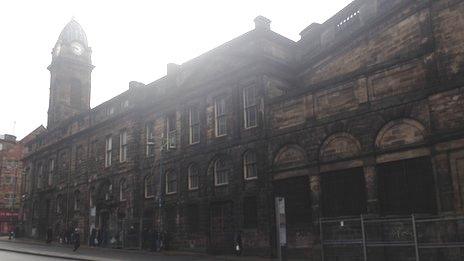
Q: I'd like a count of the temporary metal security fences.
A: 3